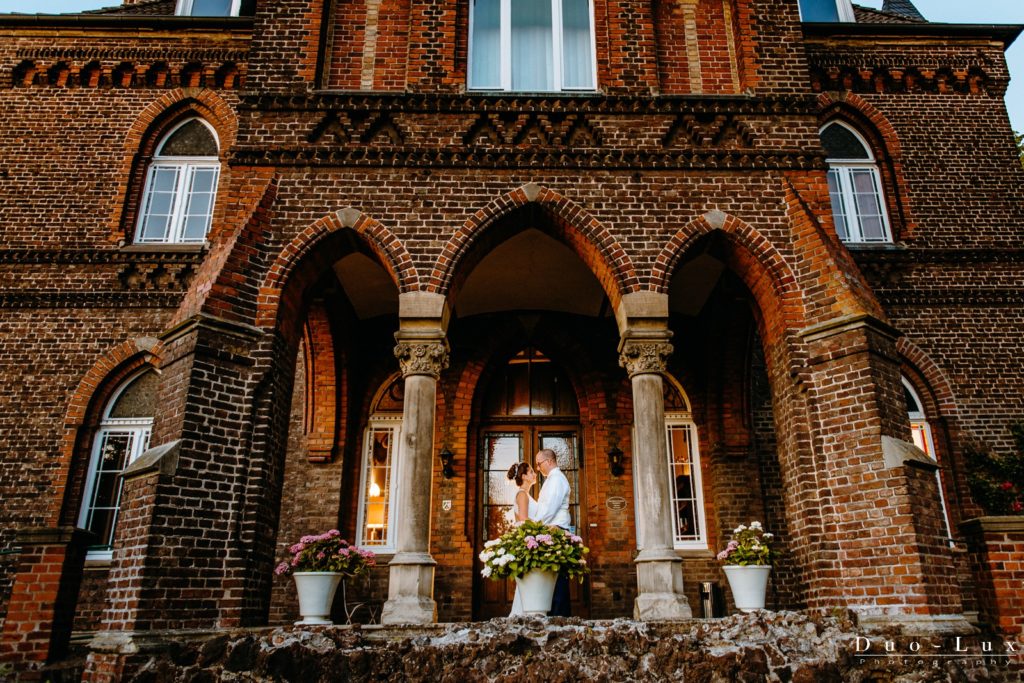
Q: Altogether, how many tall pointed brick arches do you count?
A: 3